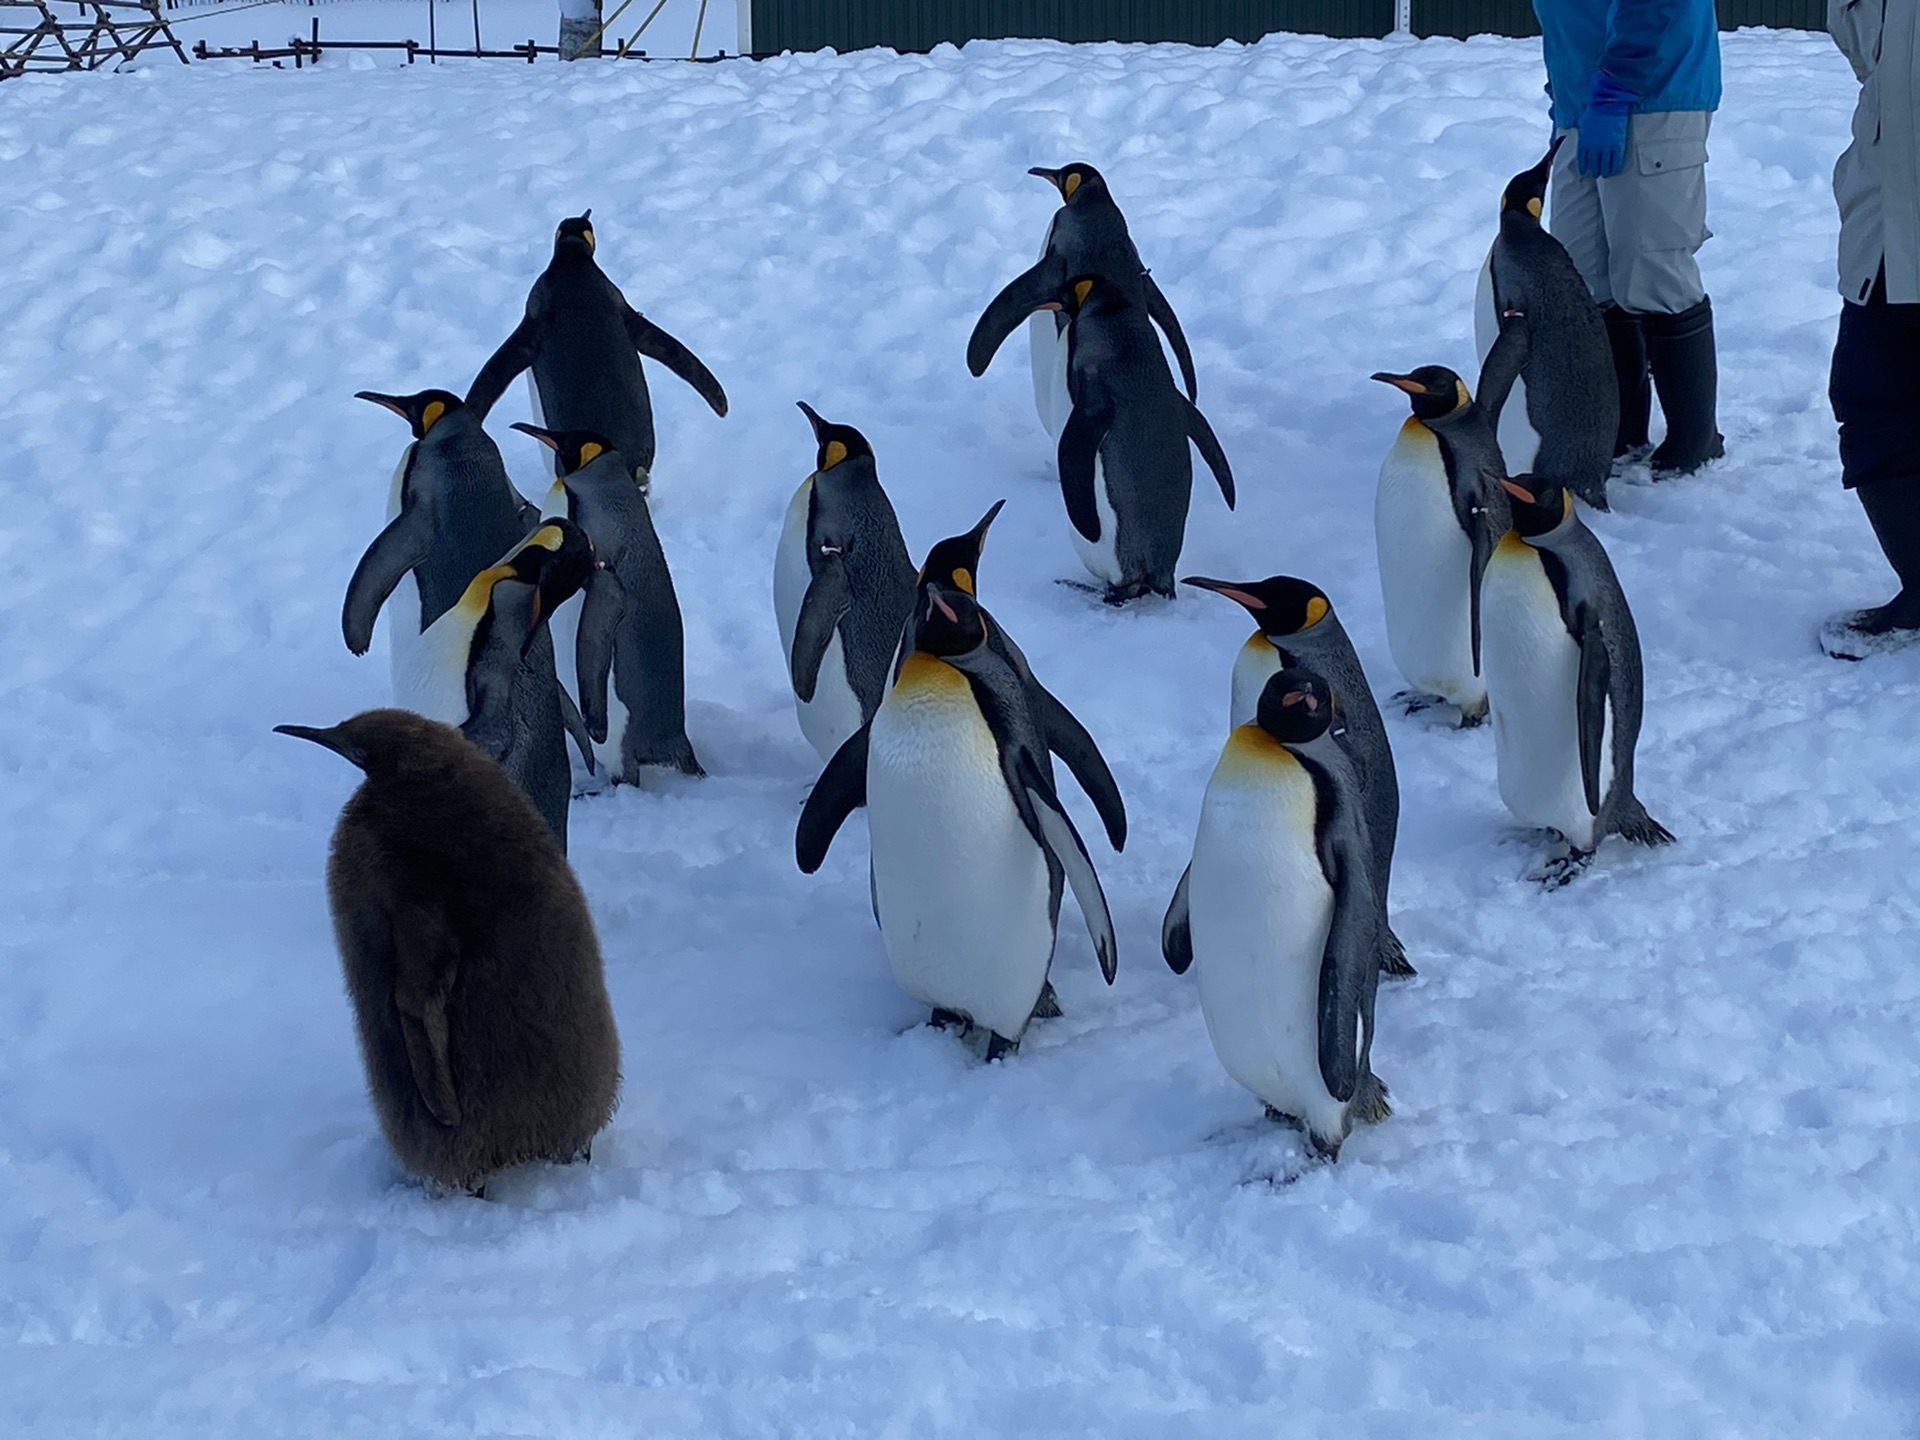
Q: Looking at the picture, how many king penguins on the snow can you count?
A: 15